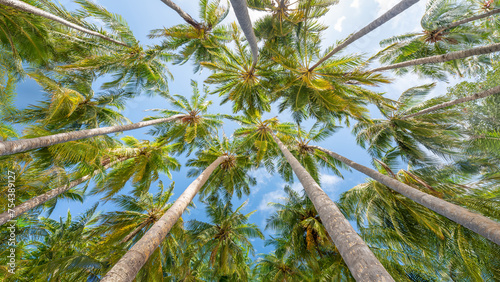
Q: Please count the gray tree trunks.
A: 12